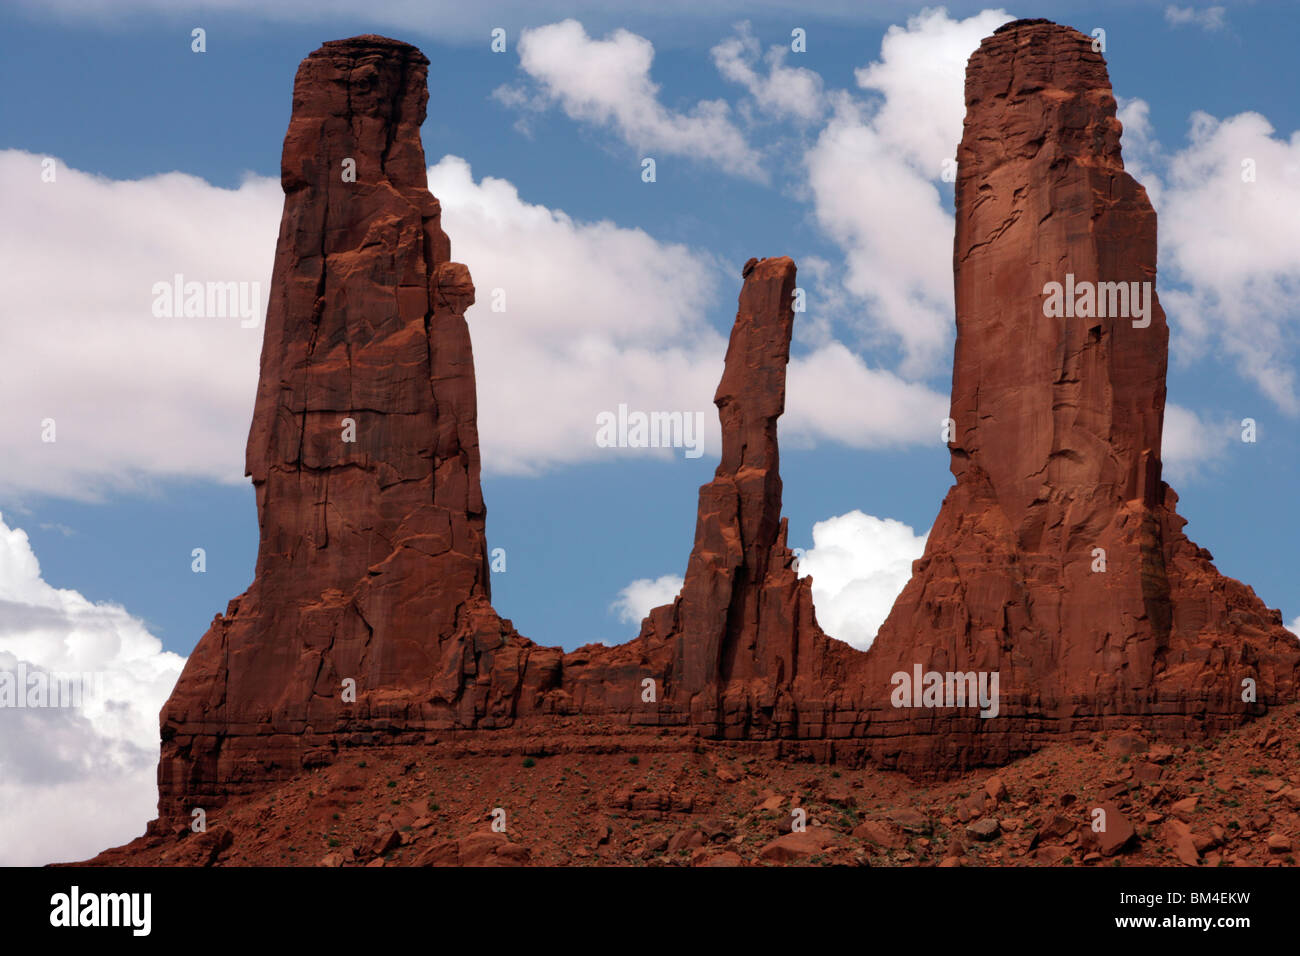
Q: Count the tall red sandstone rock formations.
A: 3